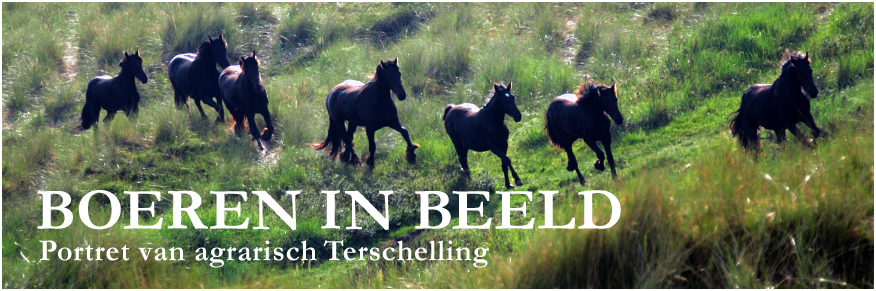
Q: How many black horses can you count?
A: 7